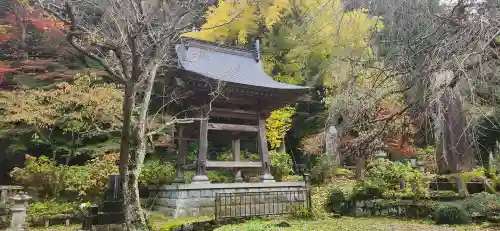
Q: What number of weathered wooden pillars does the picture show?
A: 4